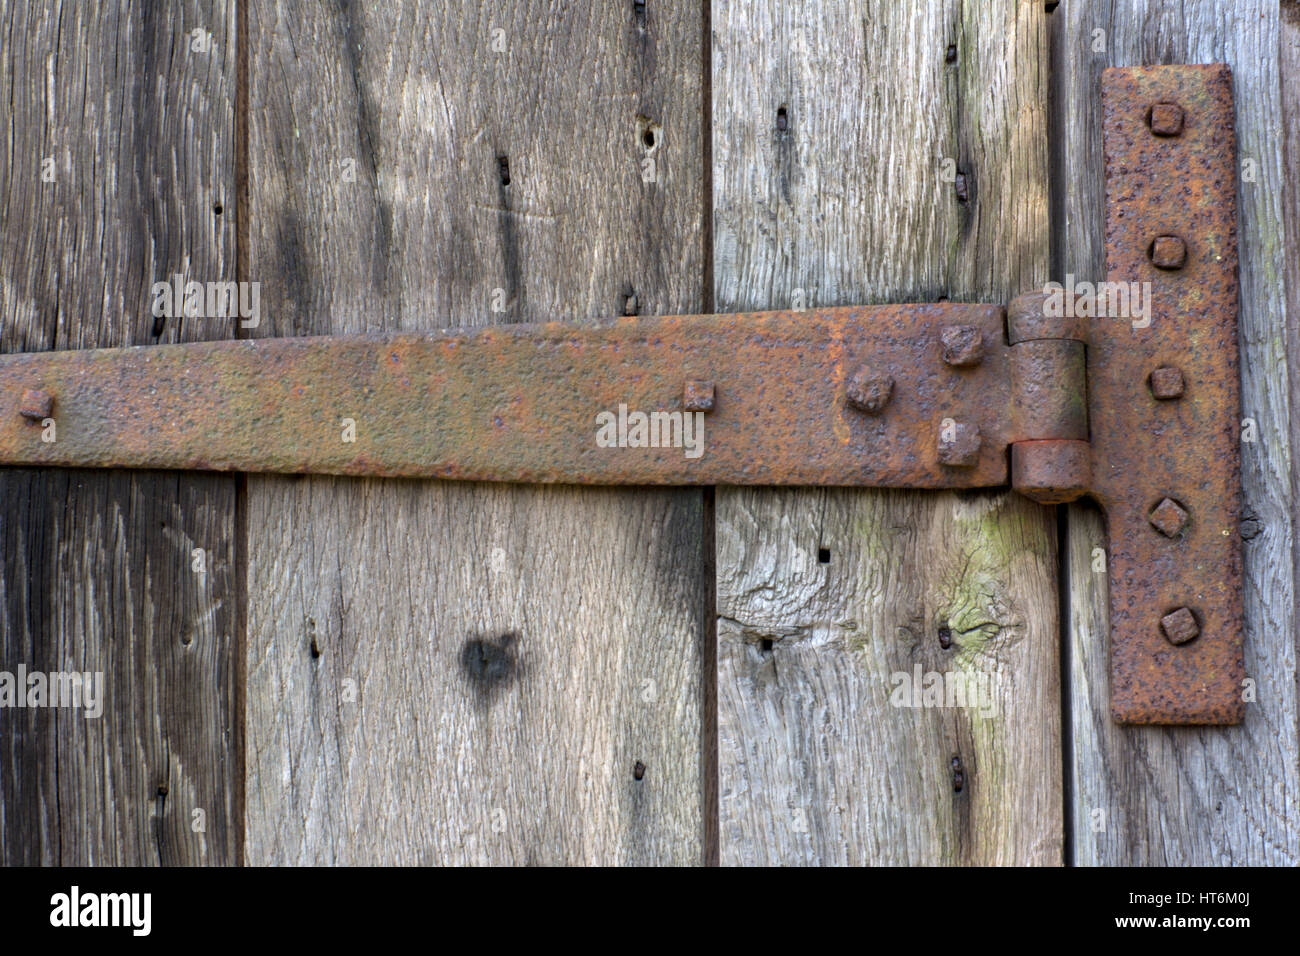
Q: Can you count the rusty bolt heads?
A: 10